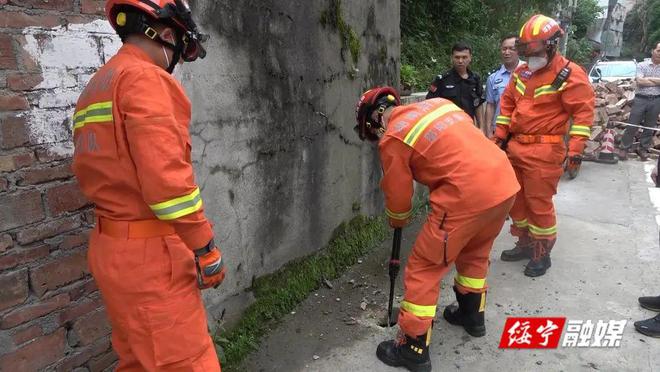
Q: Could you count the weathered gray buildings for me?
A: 1